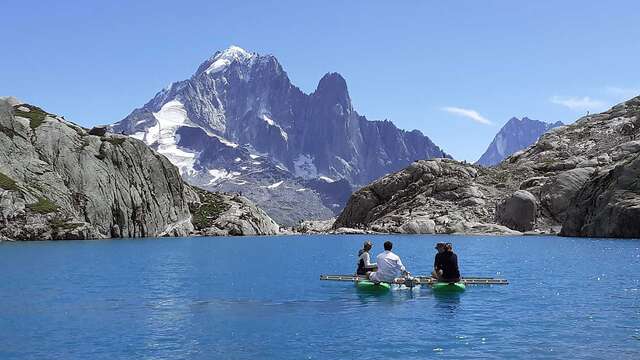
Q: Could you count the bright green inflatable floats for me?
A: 2